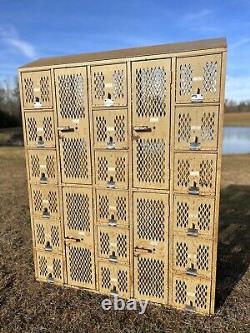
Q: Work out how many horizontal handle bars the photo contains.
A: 4